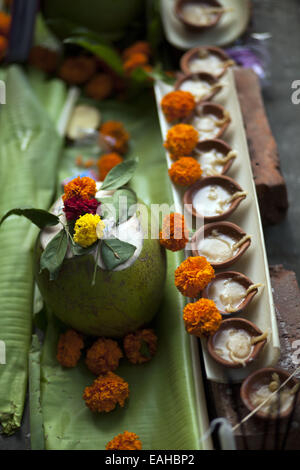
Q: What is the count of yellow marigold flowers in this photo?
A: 1